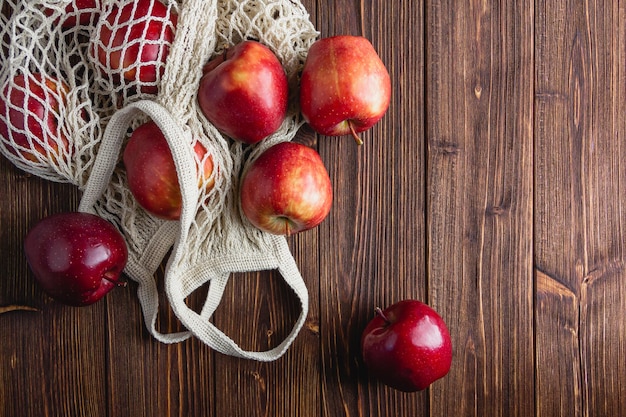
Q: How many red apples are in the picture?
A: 9